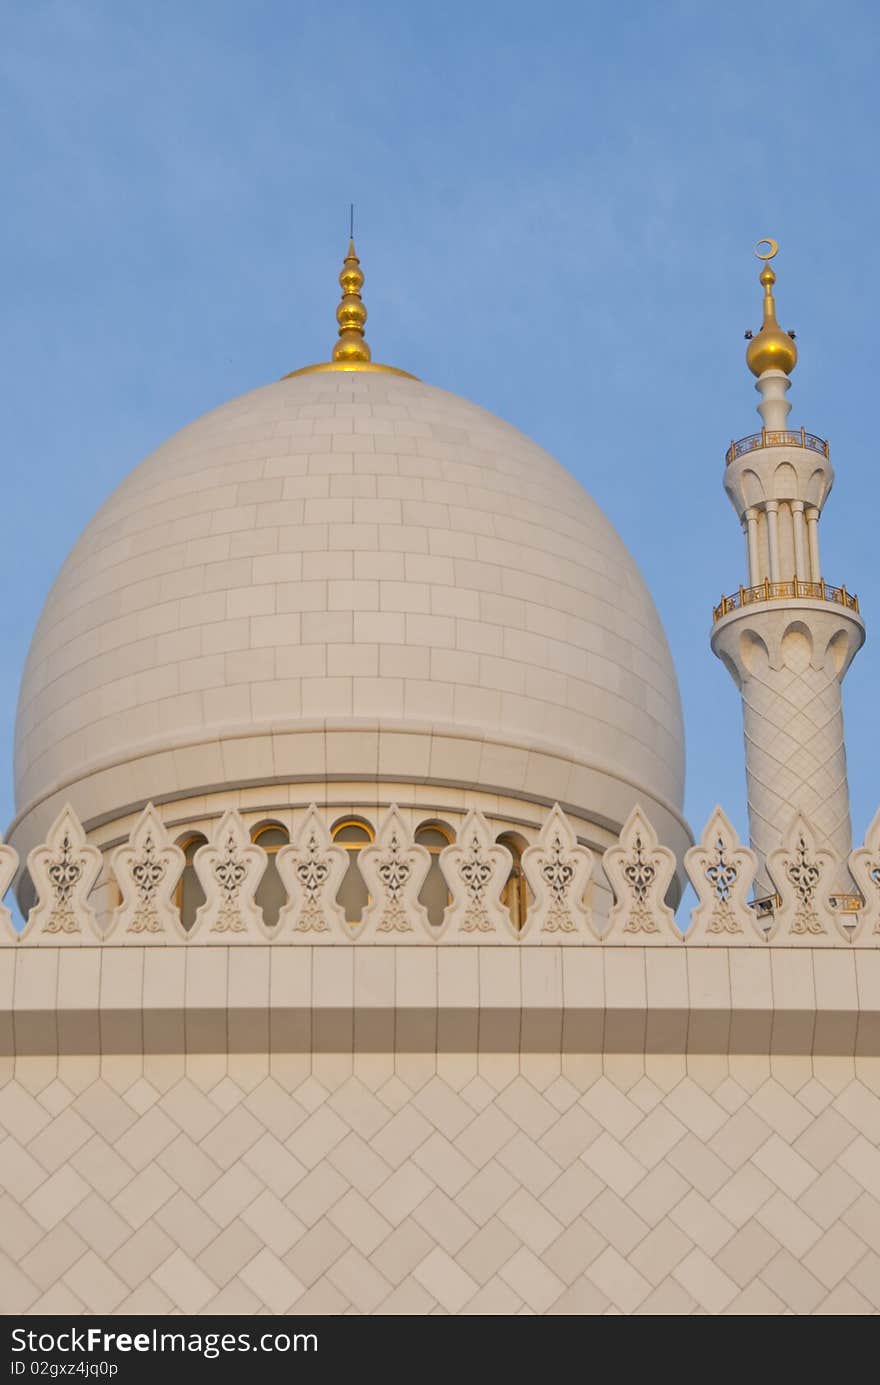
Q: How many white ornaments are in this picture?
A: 12